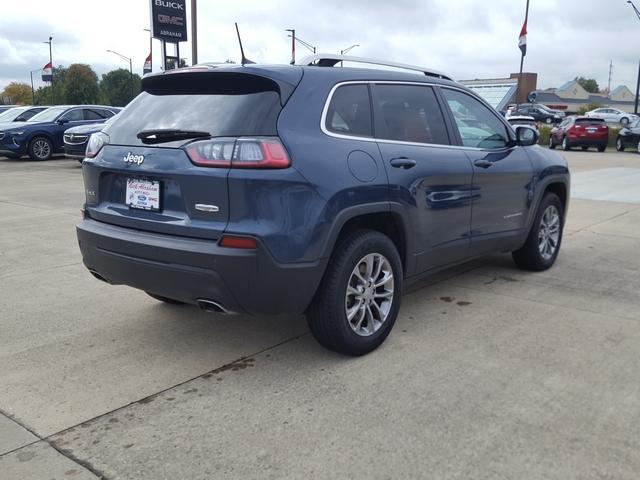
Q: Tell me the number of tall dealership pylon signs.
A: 1